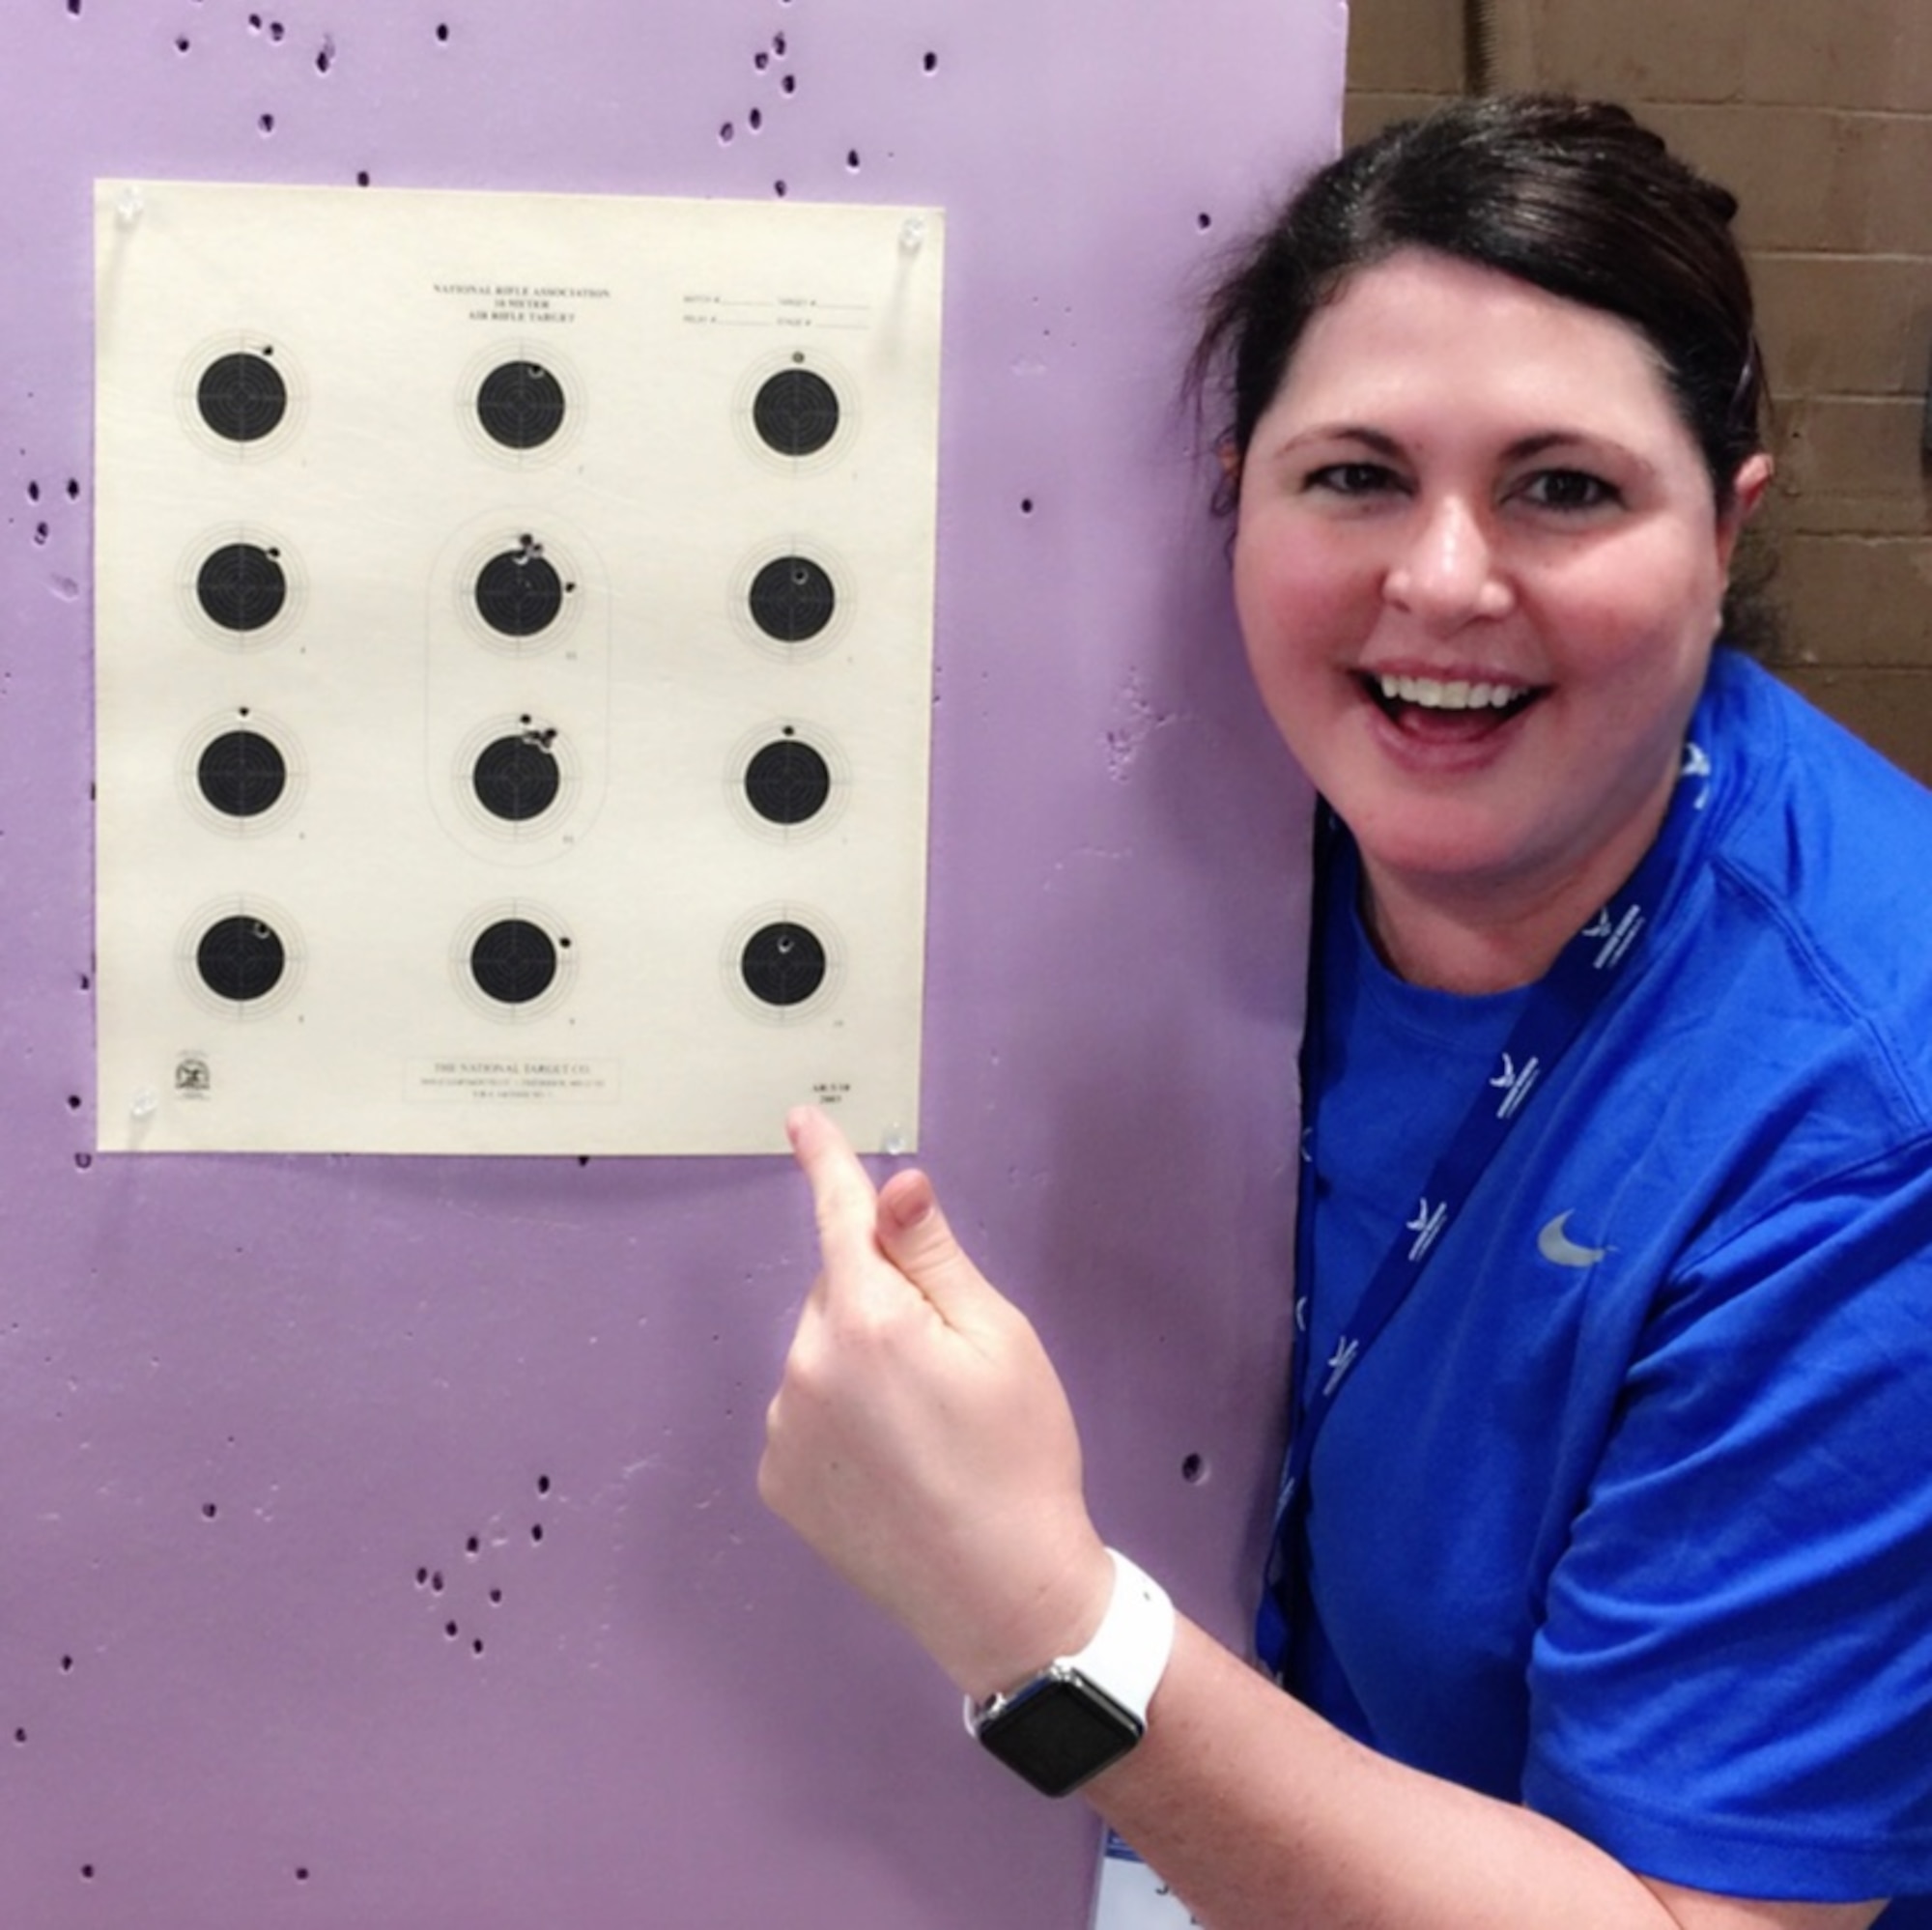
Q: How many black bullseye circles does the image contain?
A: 12